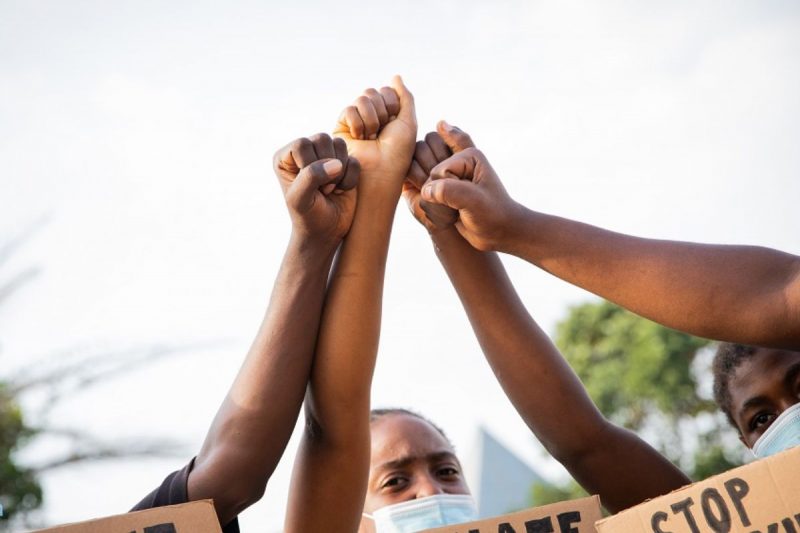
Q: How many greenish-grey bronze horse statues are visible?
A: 0